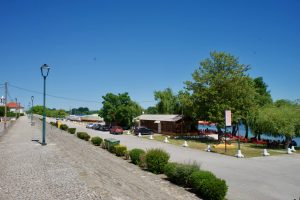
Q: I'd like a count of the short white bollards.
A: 10